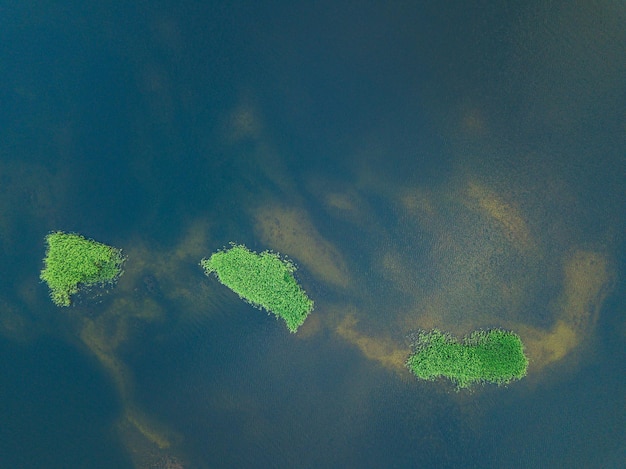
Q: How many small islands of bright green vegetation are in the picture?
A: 3